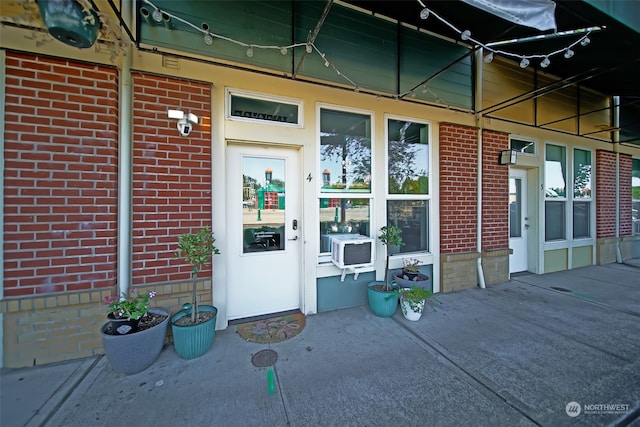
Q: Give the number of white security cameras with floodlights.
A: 1